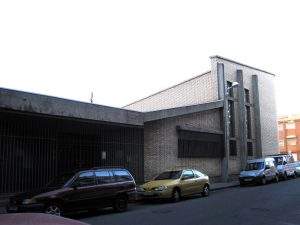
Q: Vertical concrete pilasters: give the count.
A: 3